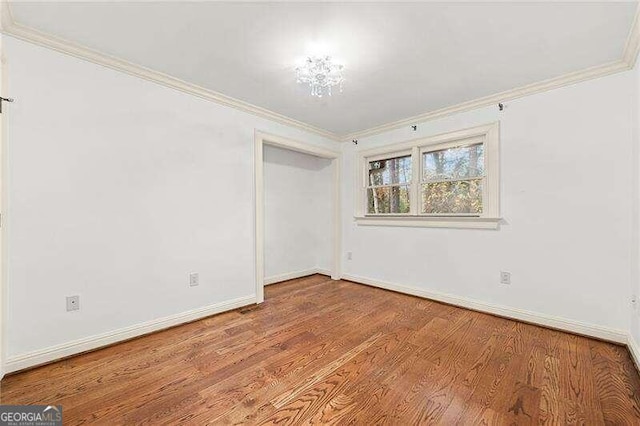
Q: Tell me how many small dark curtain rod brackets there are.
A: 3